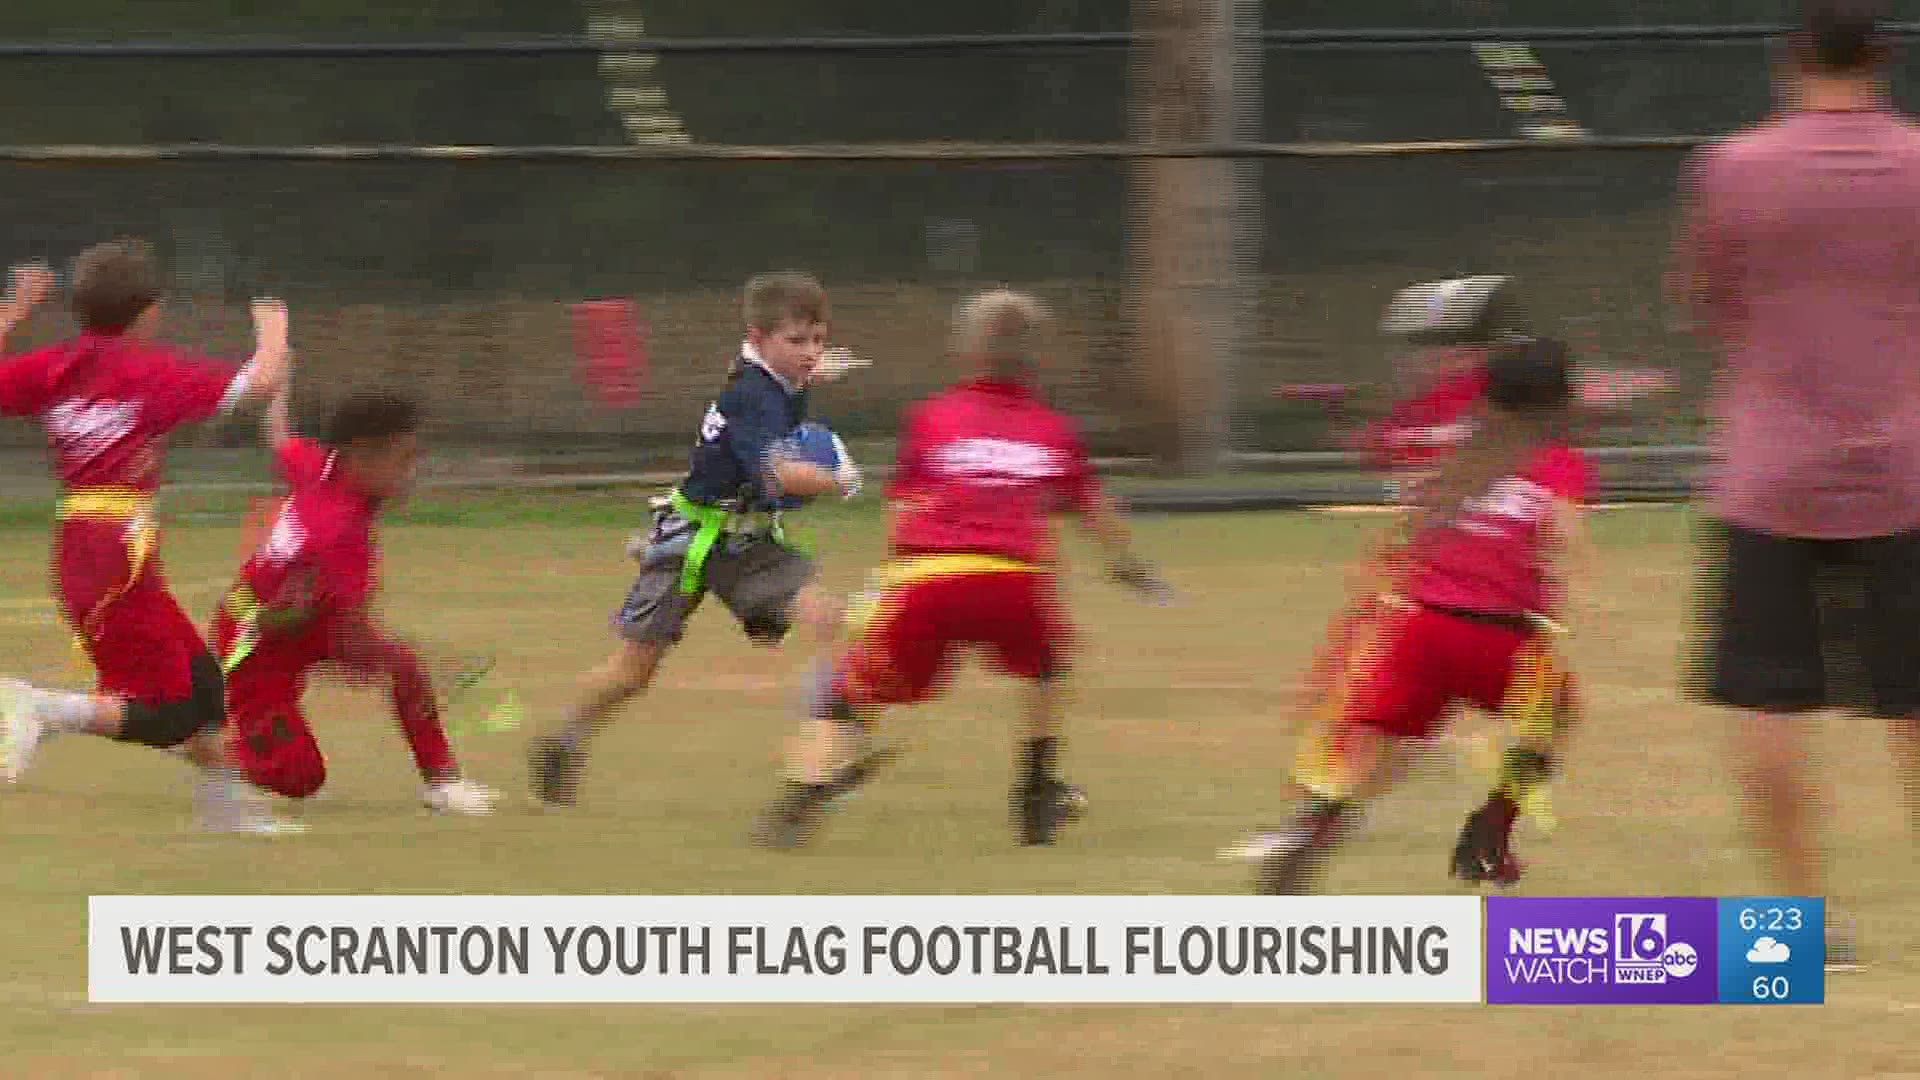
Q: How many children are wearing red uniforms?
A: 4